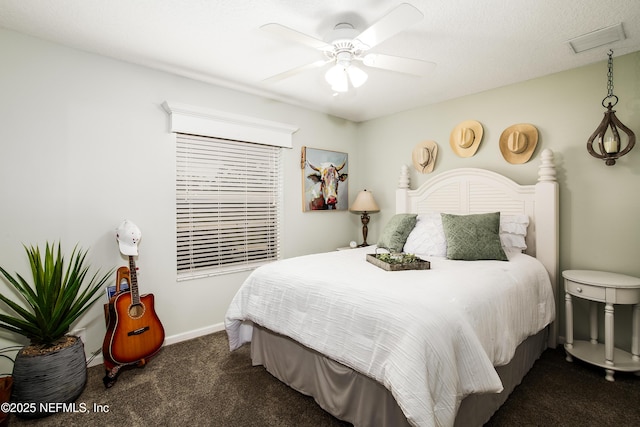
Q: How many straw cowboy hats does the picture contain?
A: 3